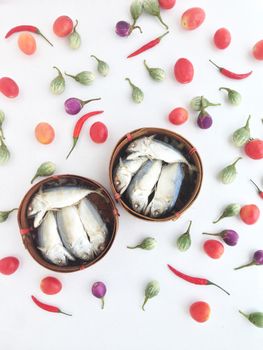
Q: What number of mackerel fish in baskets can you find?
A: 8